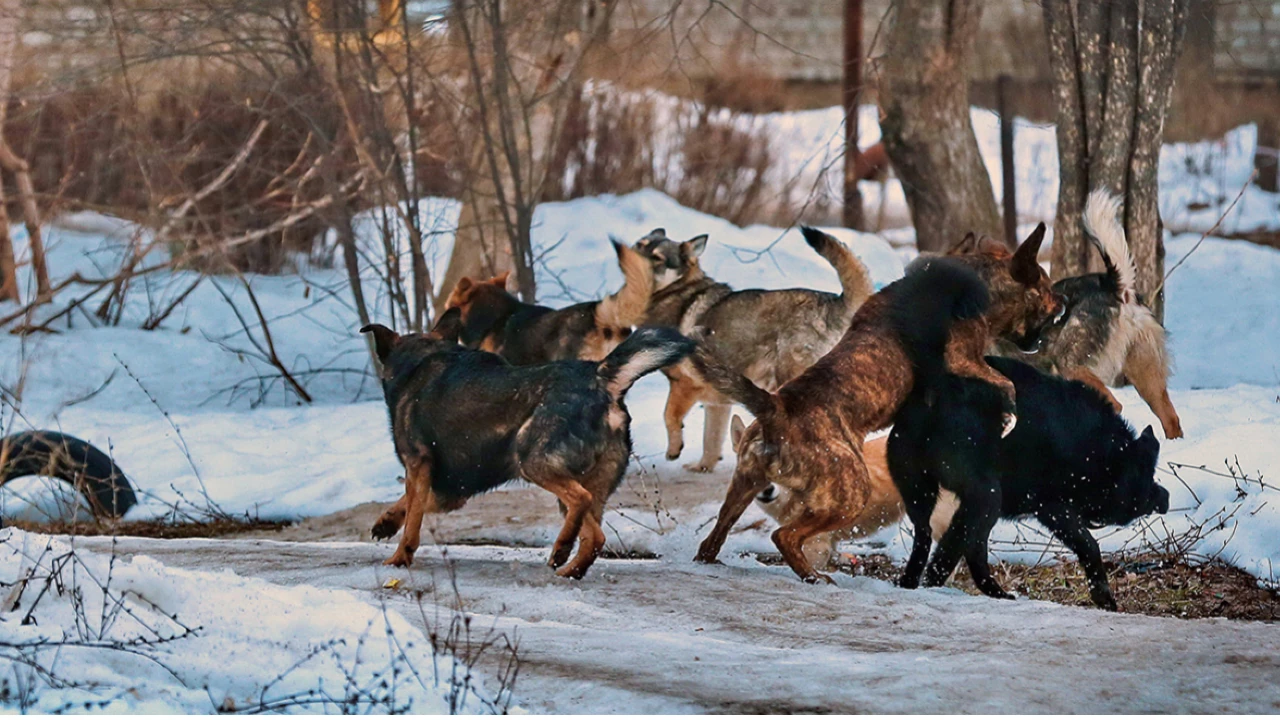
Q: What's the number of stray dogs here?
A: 7